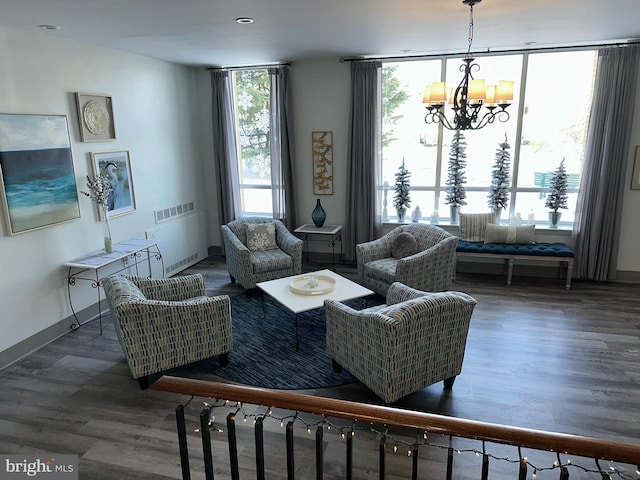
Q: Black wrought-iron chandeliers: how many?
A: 1